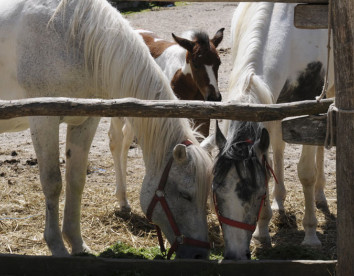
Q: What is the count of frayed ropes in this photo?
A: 1